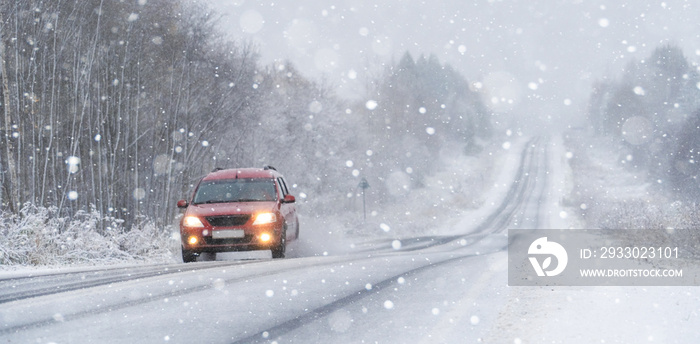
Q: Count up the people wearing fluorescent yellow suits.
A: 0